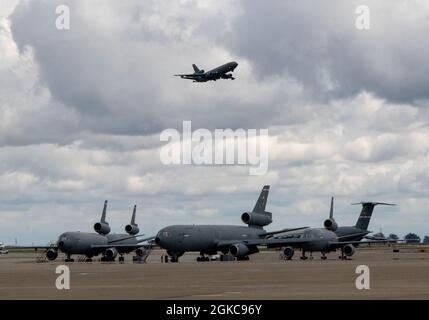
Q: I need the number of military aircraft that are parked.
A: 5